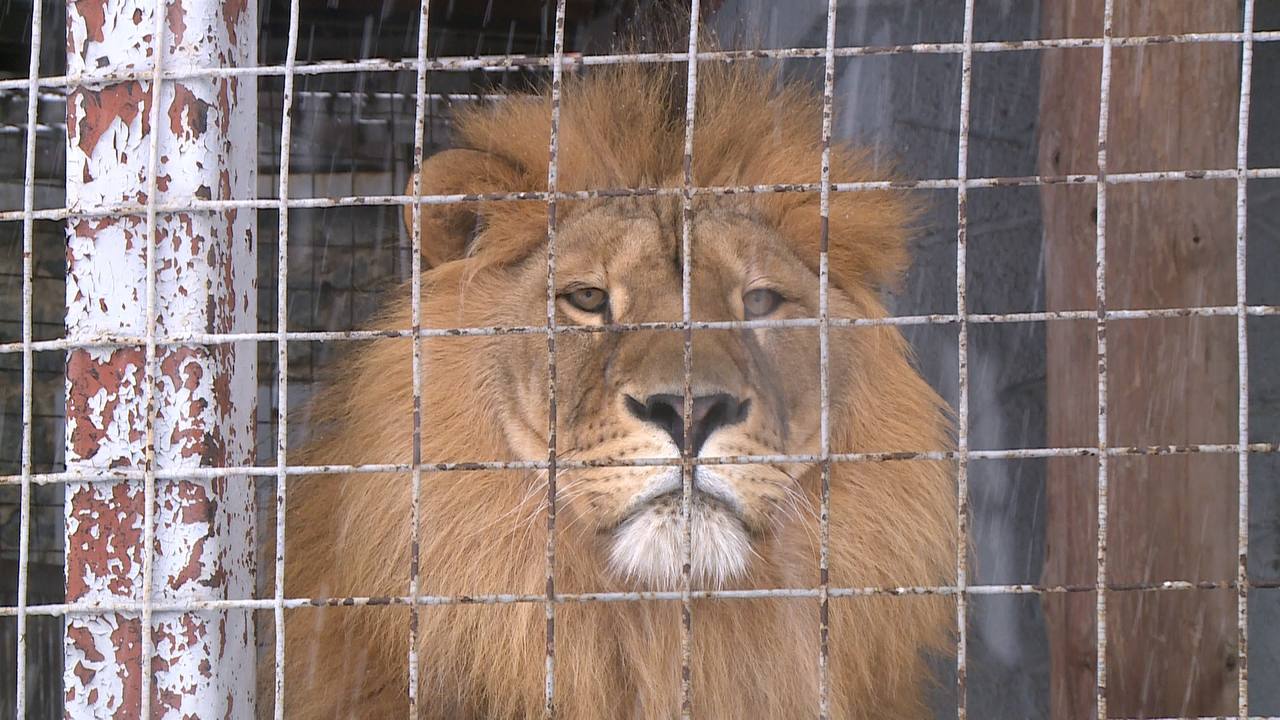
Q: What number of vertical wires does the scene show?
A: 10